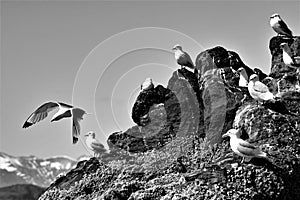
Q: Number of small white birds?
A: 9